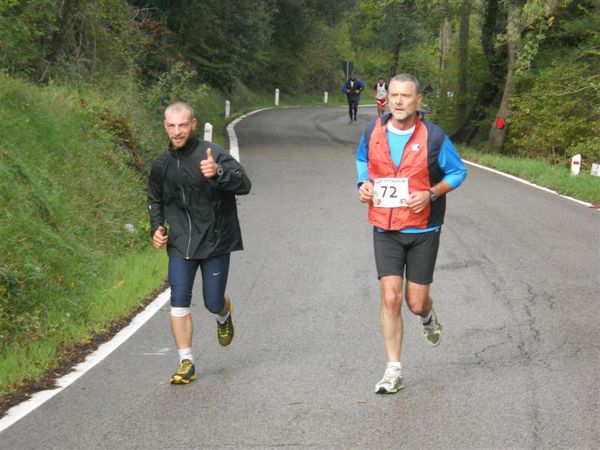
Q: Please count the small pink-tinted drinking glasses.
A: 0